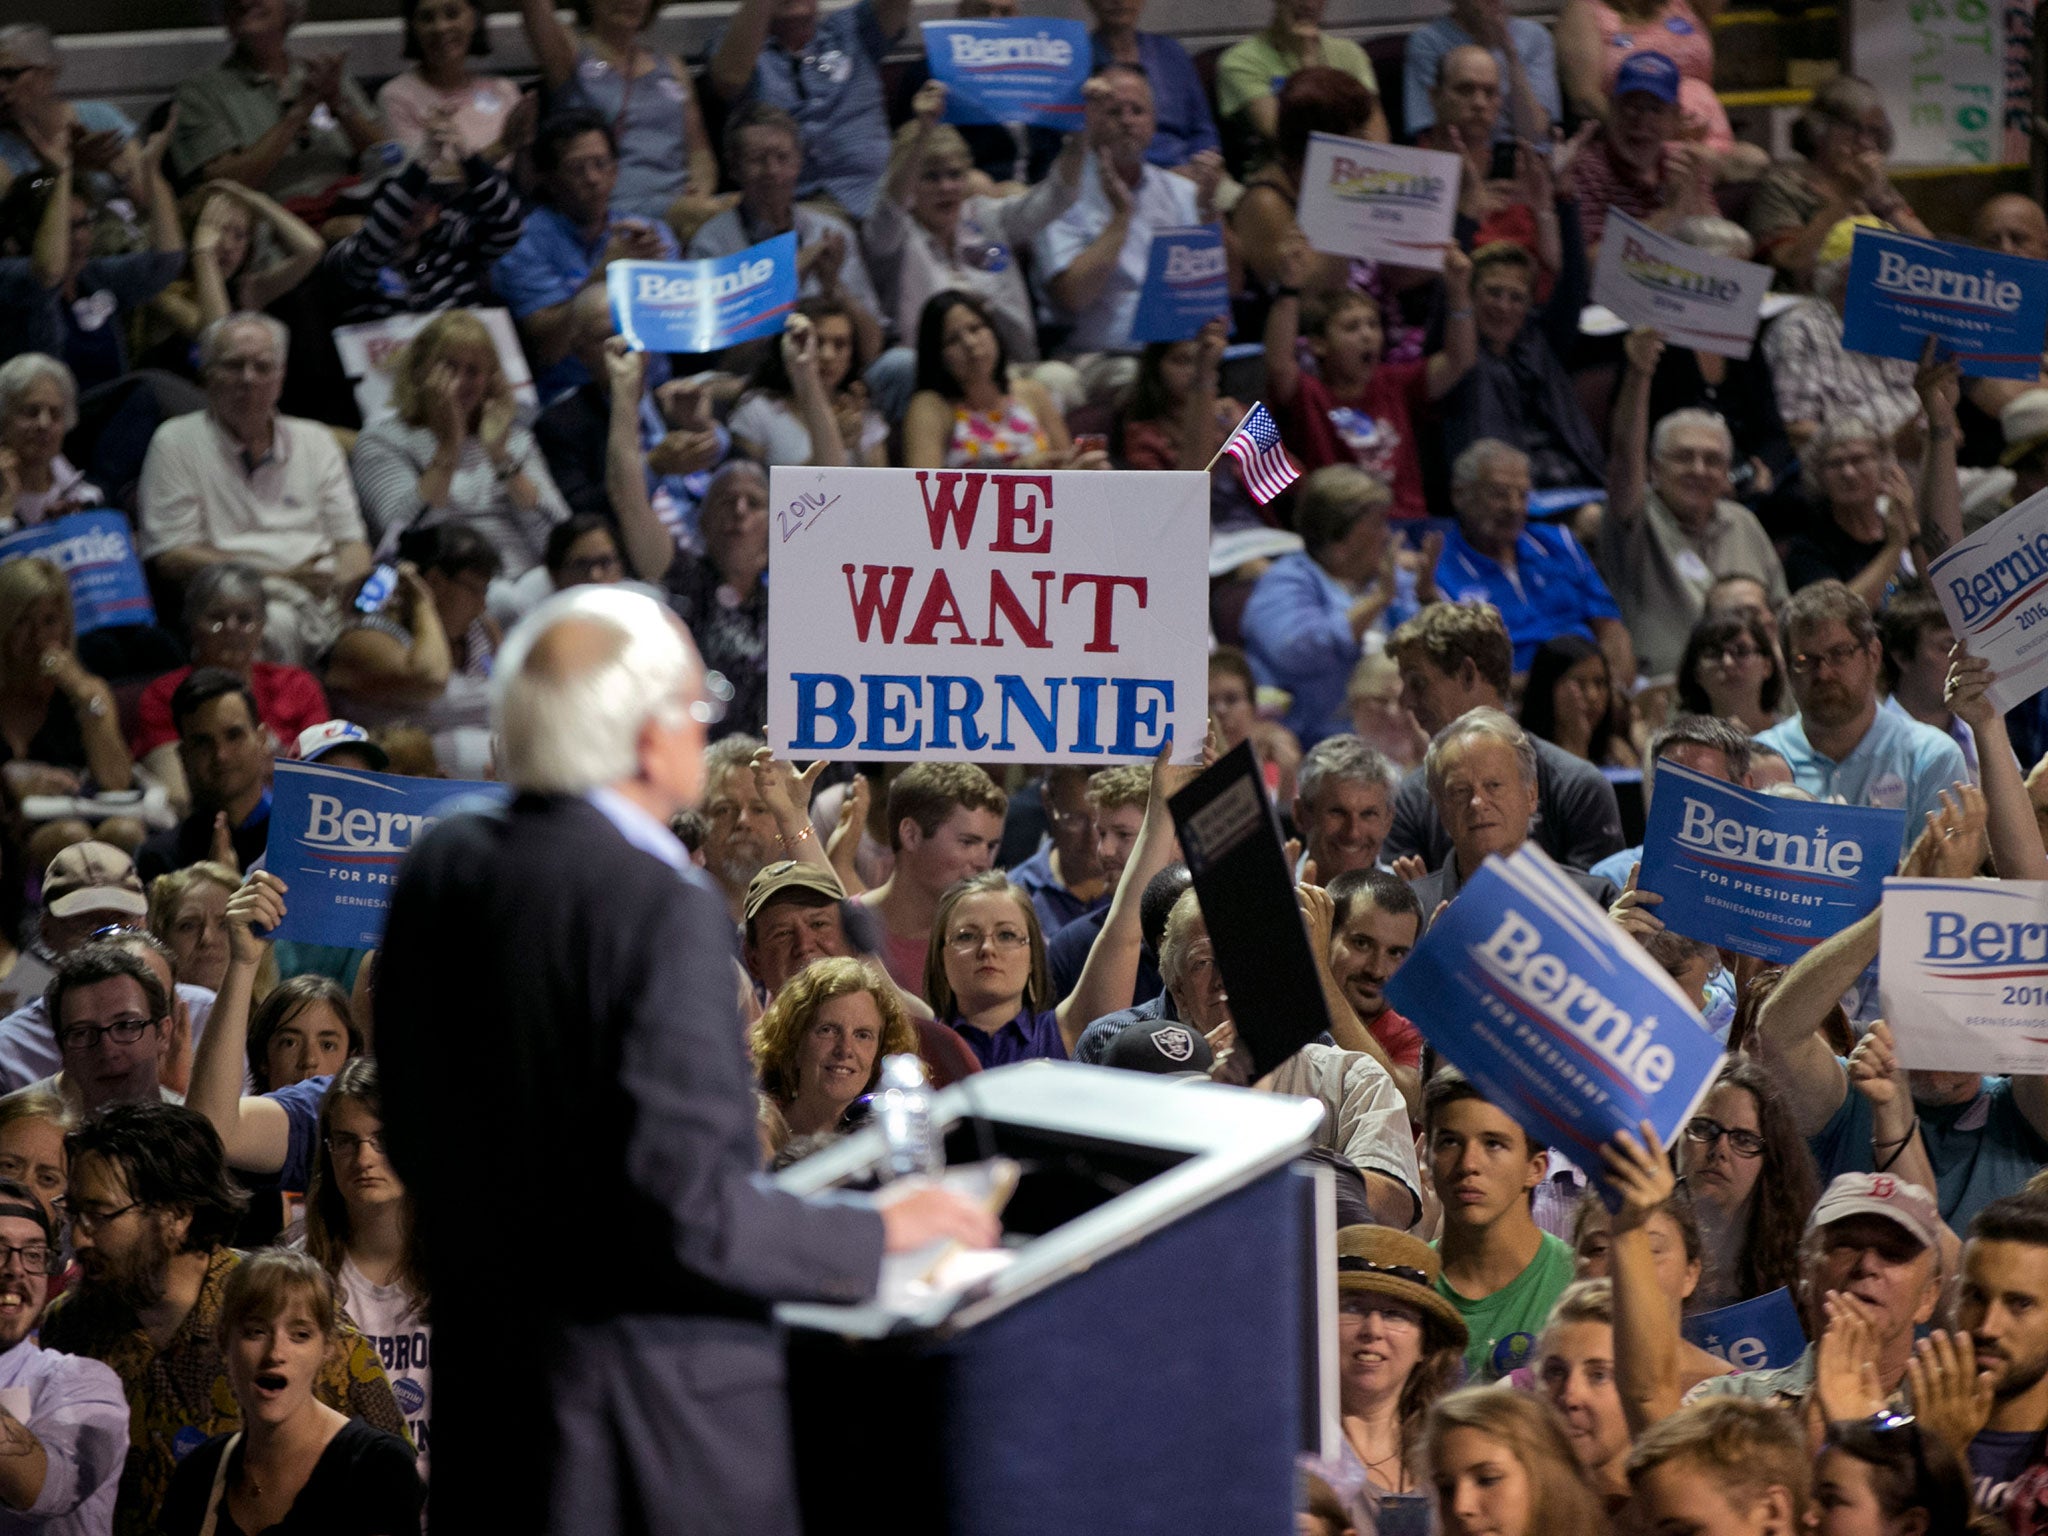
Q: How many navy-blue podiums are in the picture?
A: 1